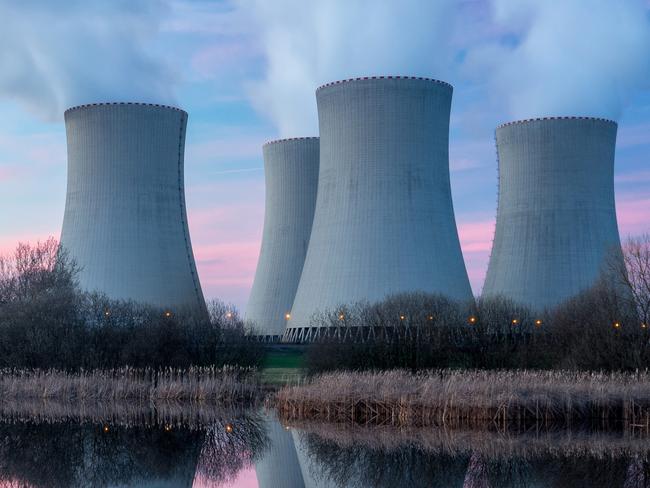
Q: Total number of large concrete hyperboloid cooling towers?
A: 4